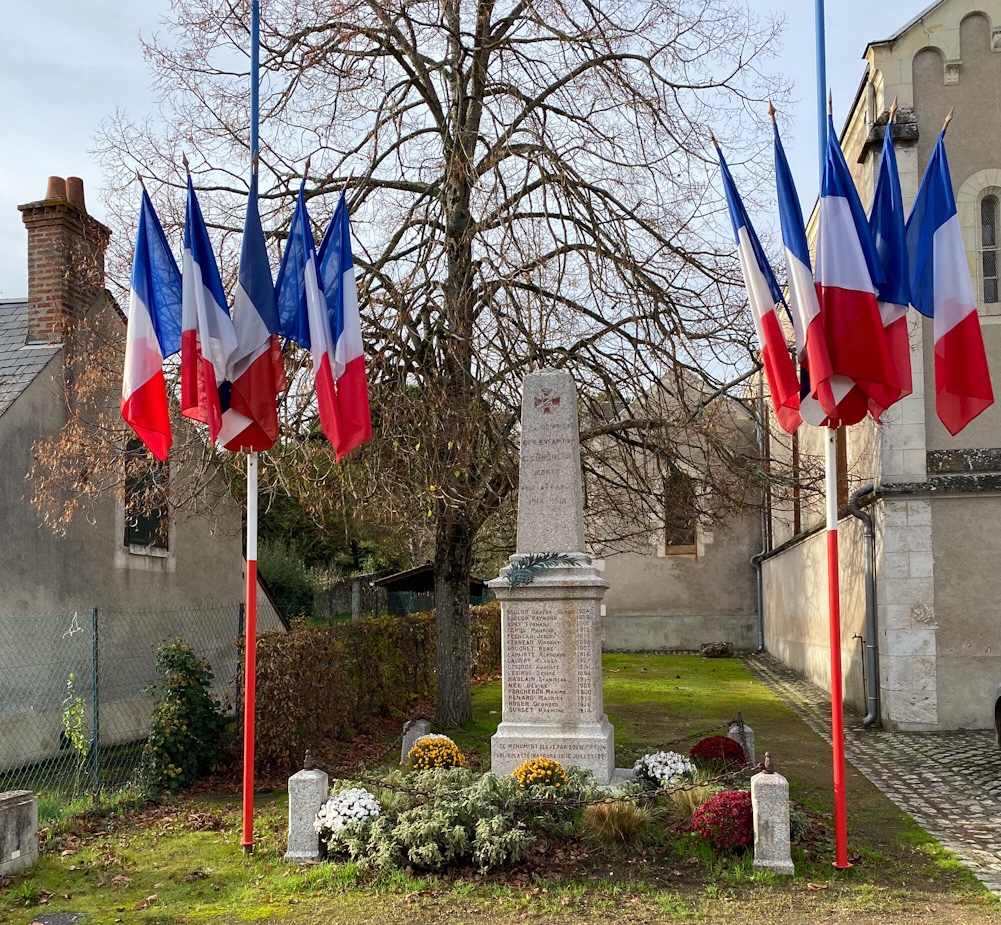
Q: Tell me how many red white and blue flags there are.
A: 10